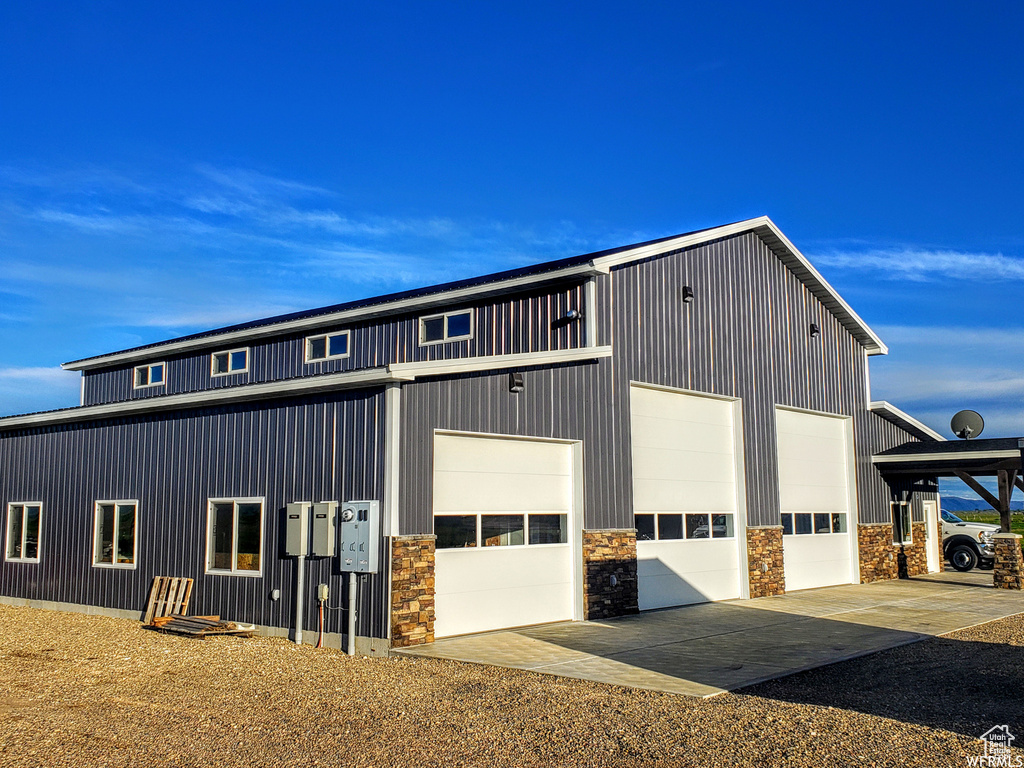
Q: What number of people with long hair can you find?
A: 0